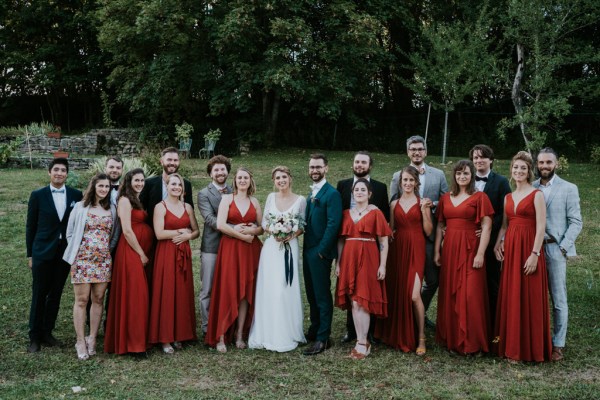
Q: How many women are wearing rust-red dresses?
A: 7